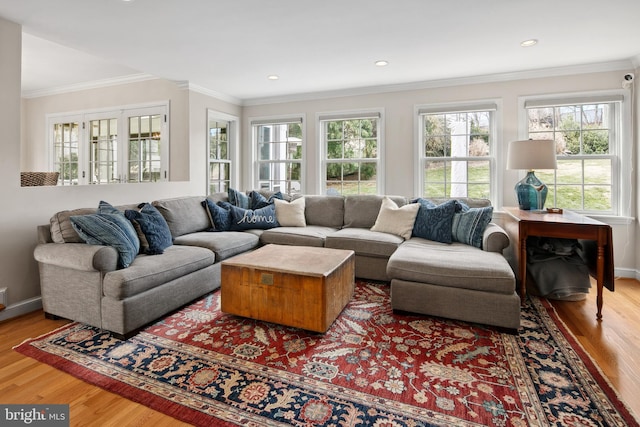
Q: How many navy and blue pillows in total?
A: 8